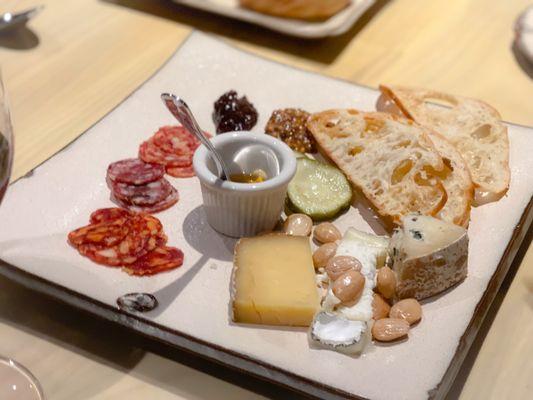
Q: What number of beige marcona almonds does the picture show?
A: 9